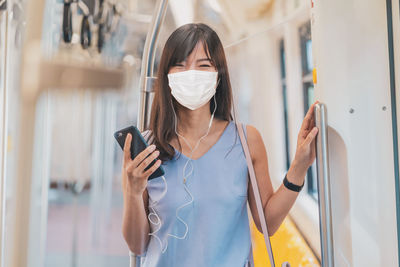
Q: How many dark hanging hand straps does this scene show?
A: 3